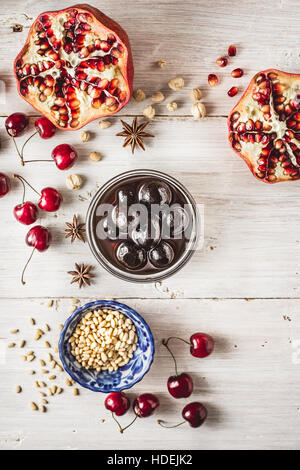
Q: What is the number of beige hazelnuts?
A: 12